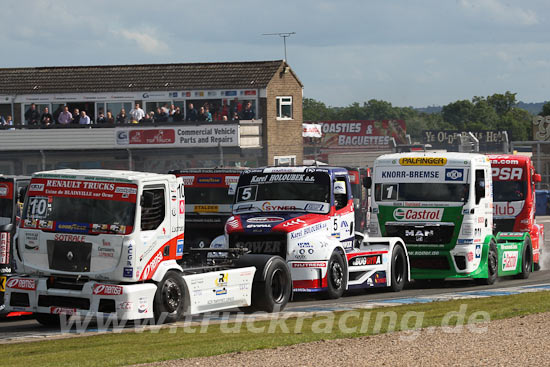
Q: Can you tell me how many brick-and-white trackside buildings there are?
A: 1